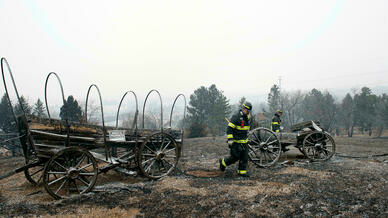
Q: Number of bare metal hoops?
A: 6